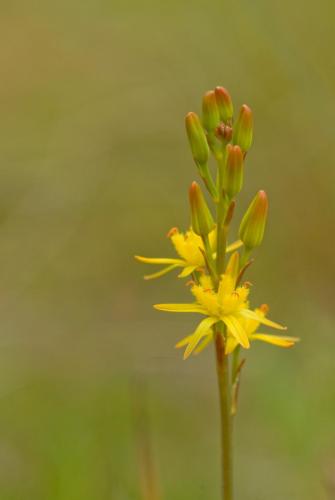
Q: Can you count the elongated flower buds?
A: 7